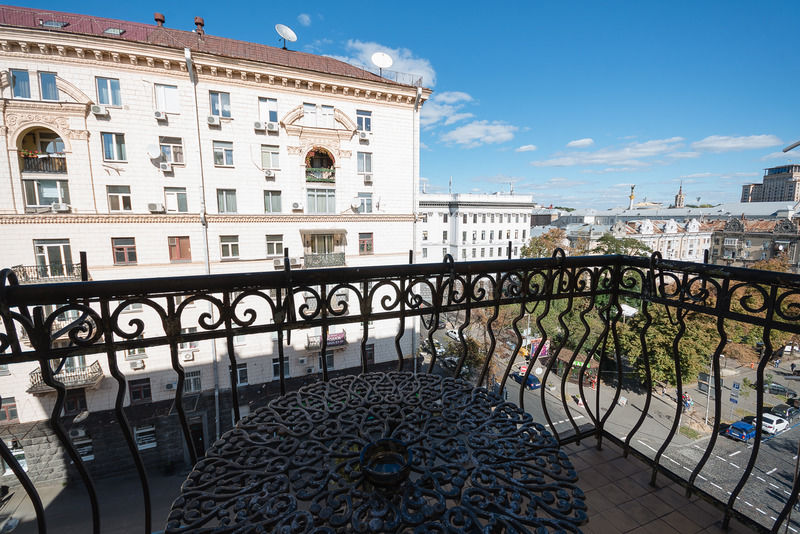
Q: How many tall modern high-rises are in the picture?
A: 1